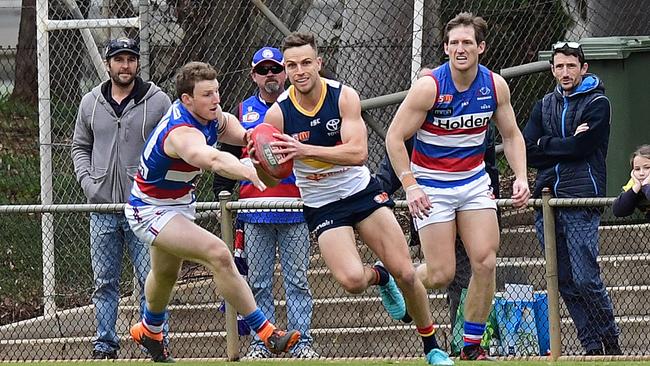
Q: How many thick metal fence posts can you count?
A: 2